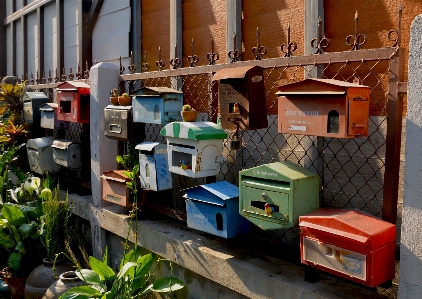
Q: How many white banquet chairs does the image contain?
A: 0